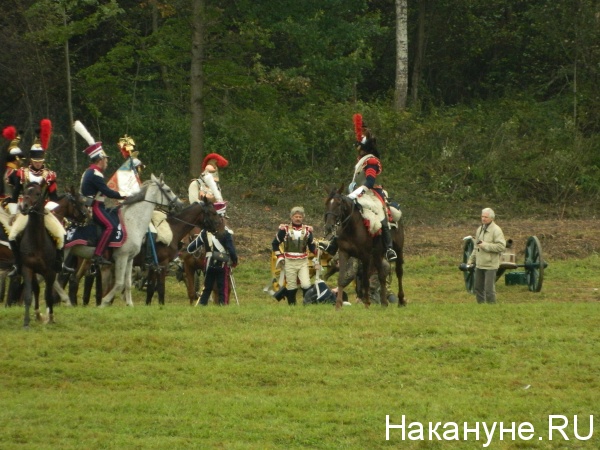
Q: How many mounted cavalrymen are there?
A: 6